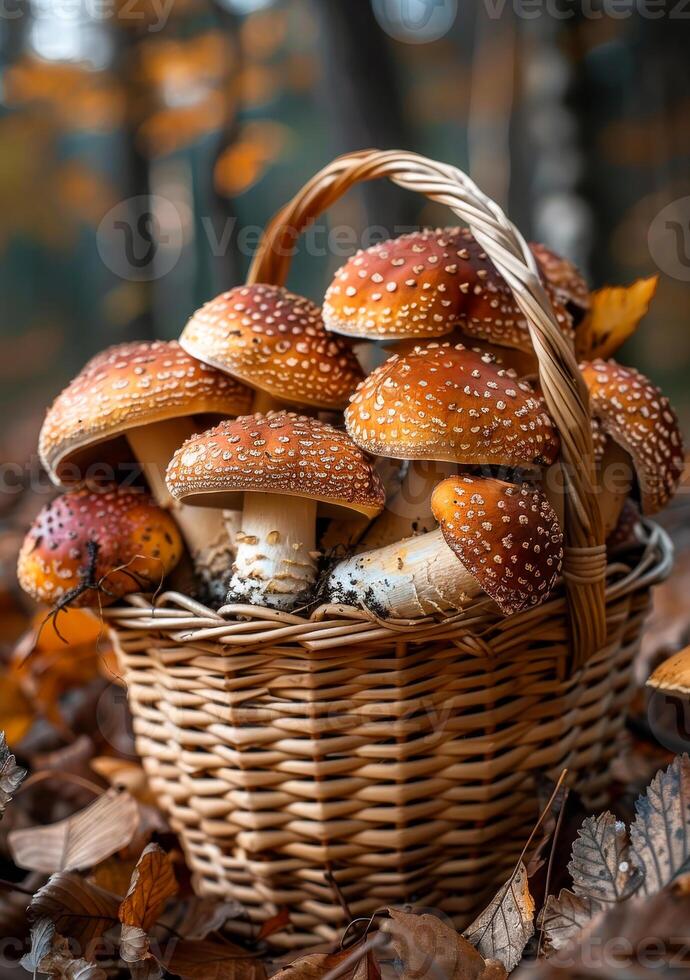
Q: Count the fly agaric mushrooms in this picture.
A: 9